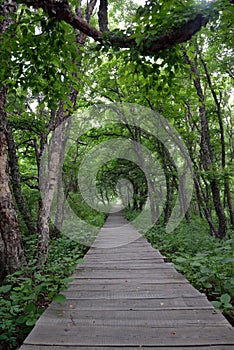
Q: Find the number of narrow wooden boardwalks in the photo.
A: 1